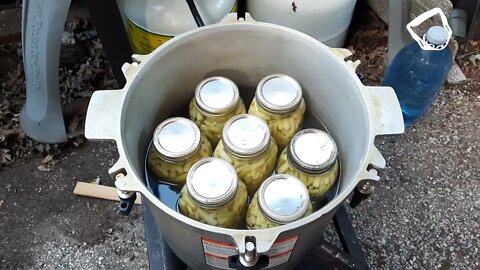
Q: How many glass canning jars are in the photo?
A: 7